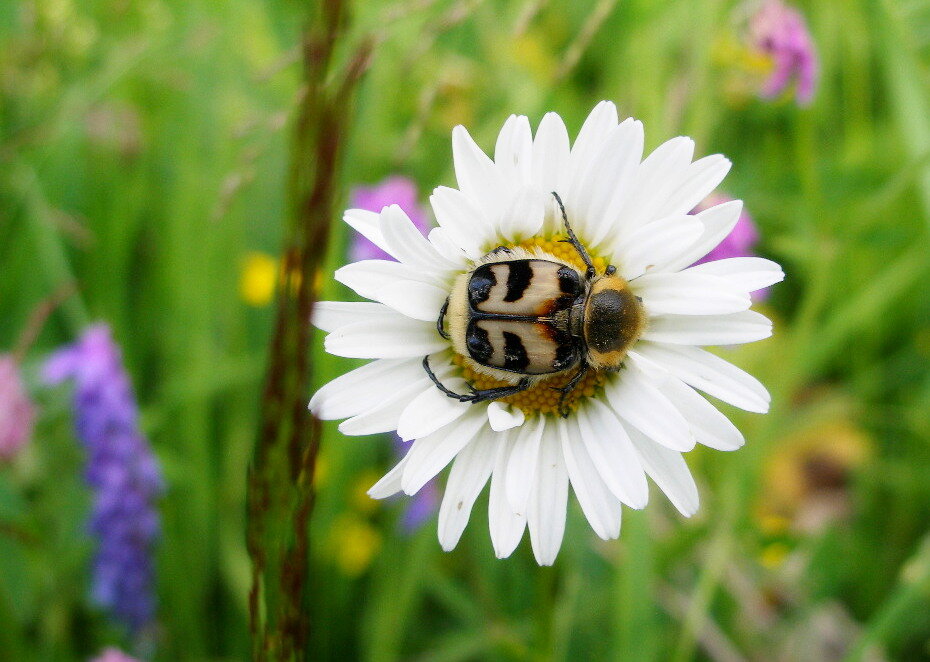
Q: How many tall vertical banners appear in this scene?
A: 0